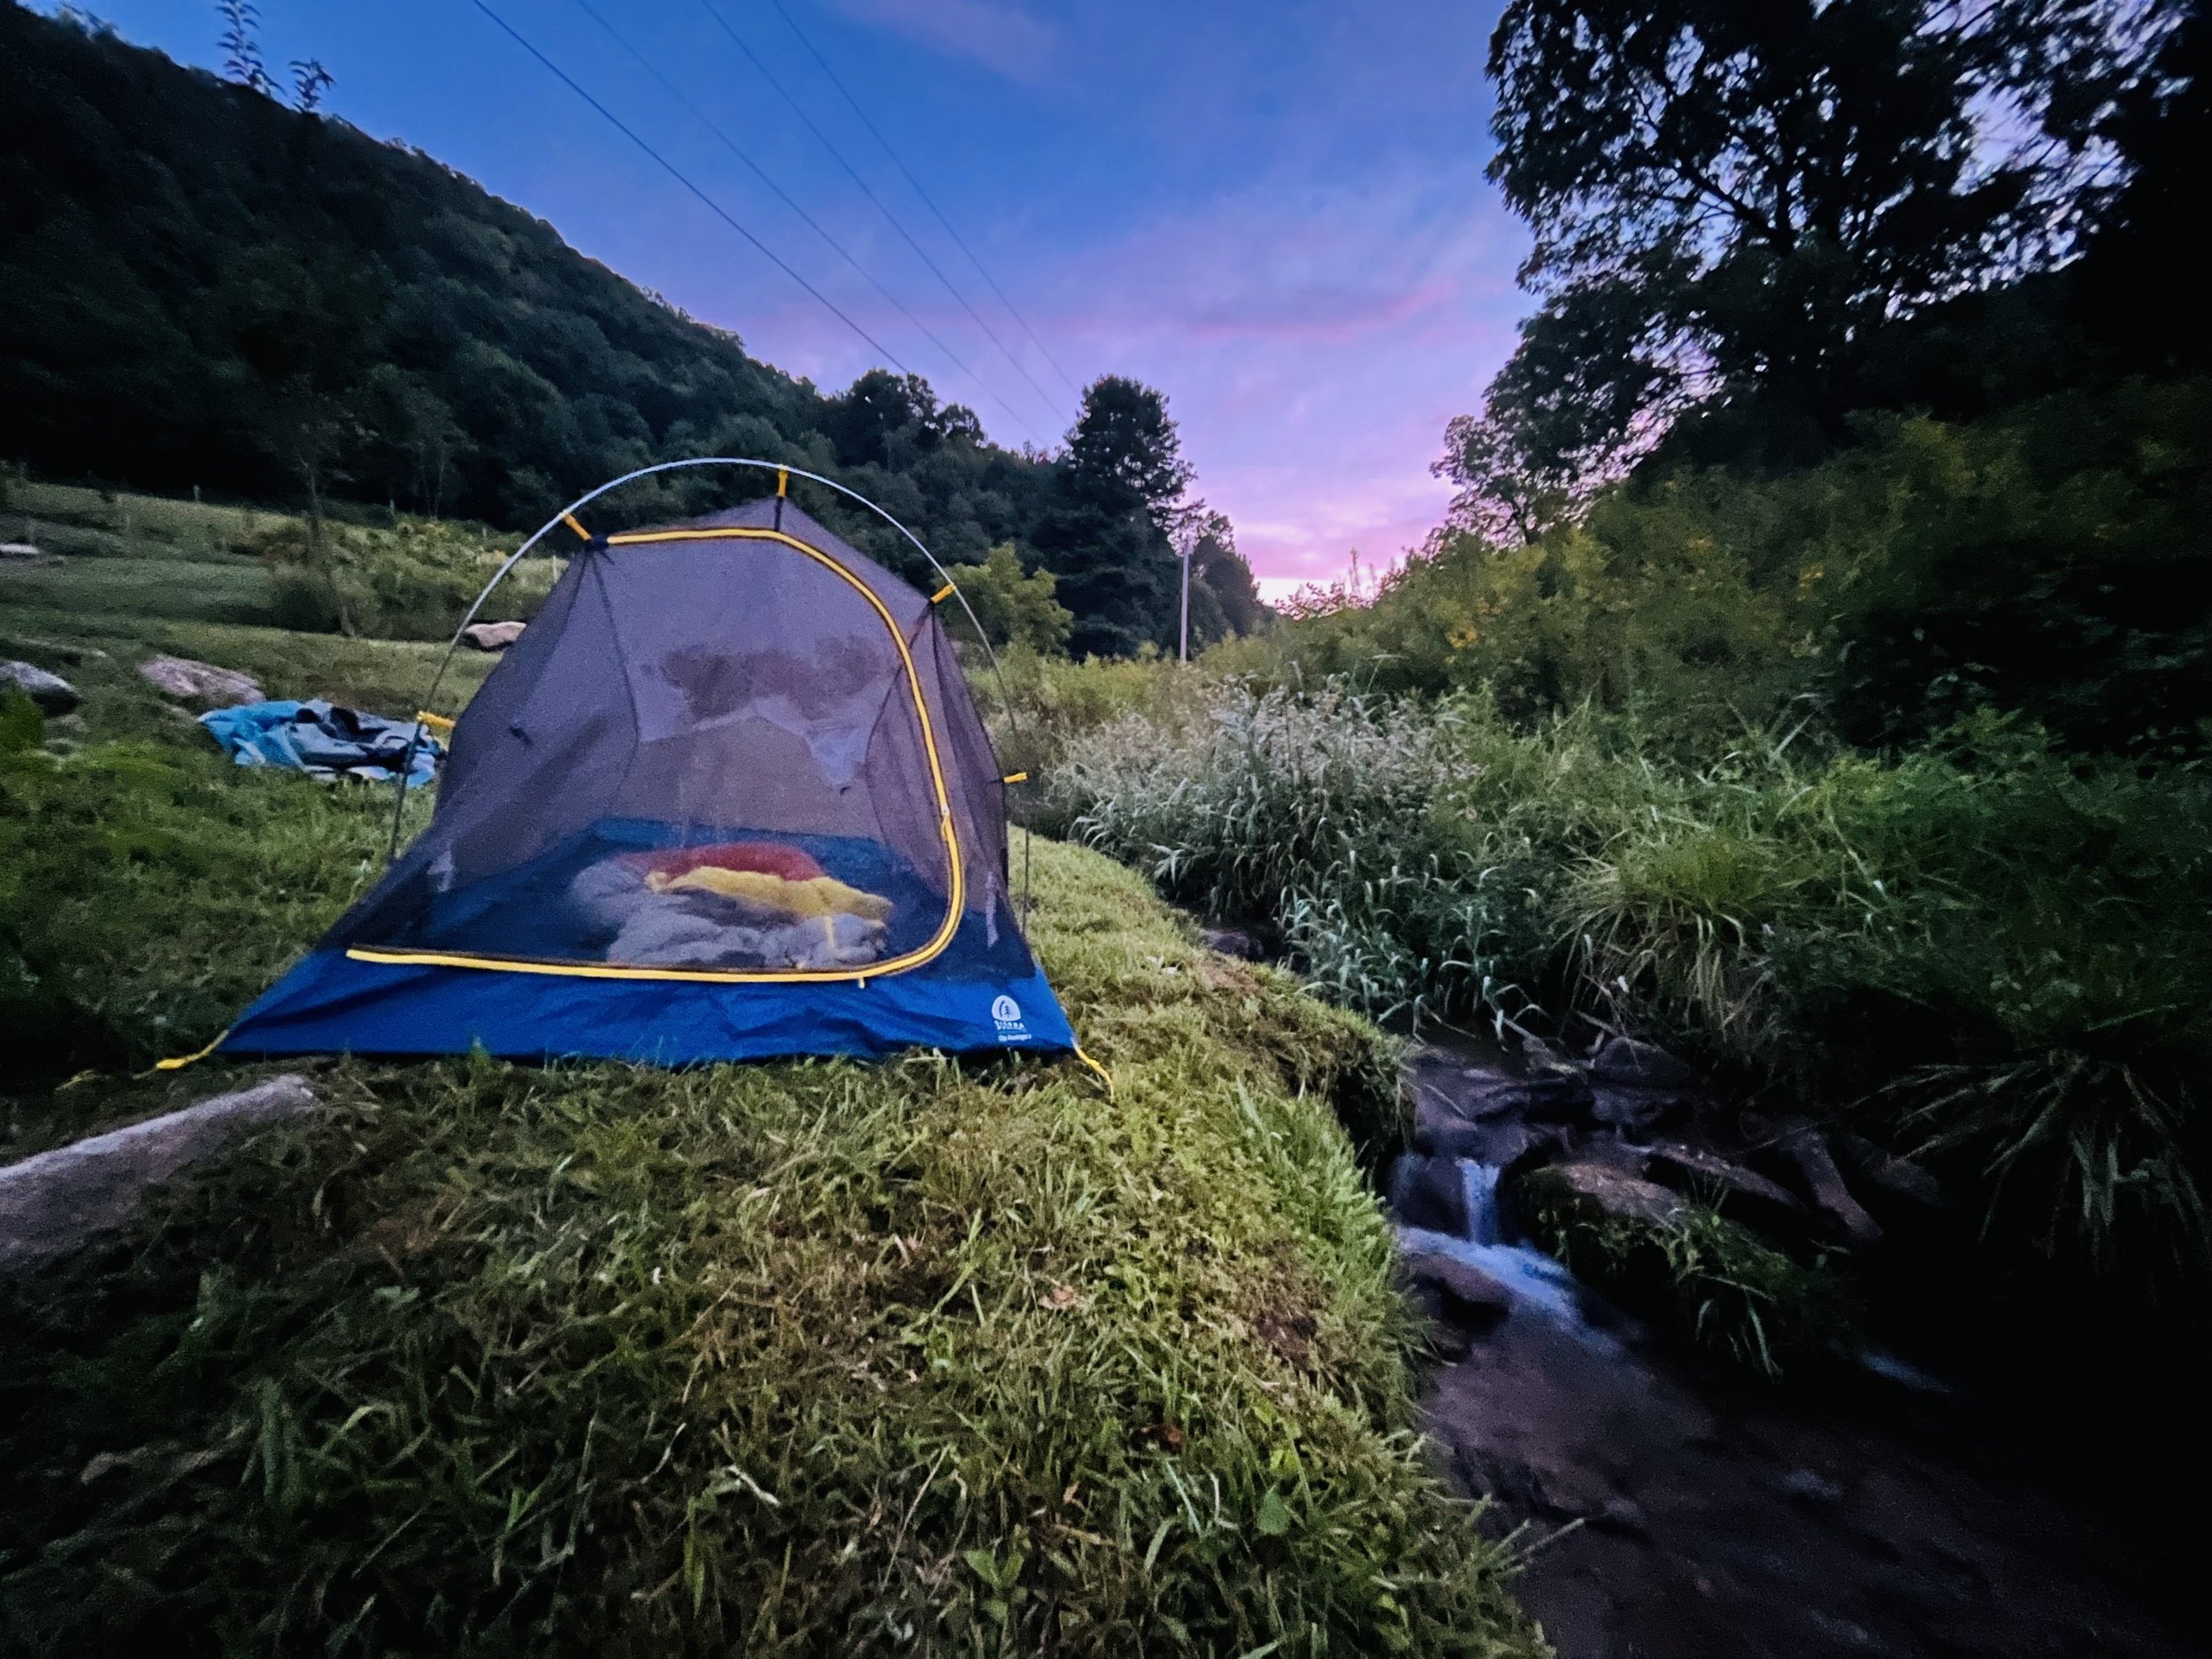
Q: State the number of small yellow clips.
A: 5